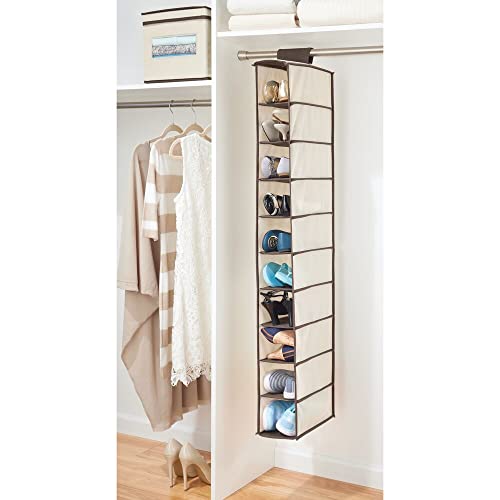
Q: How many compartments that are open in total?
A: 10